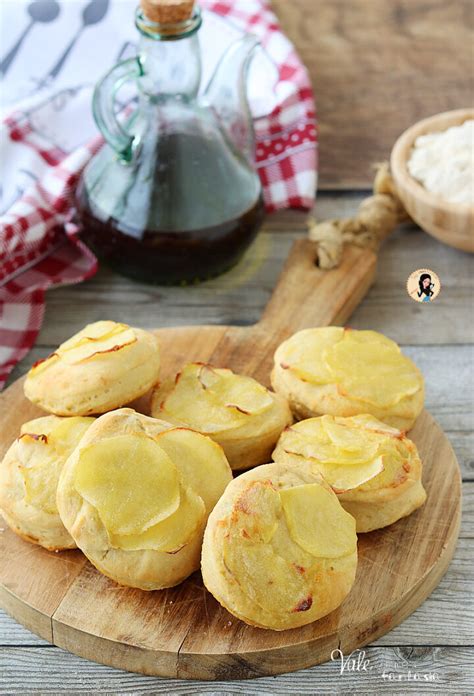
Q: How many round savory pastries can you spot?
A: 7